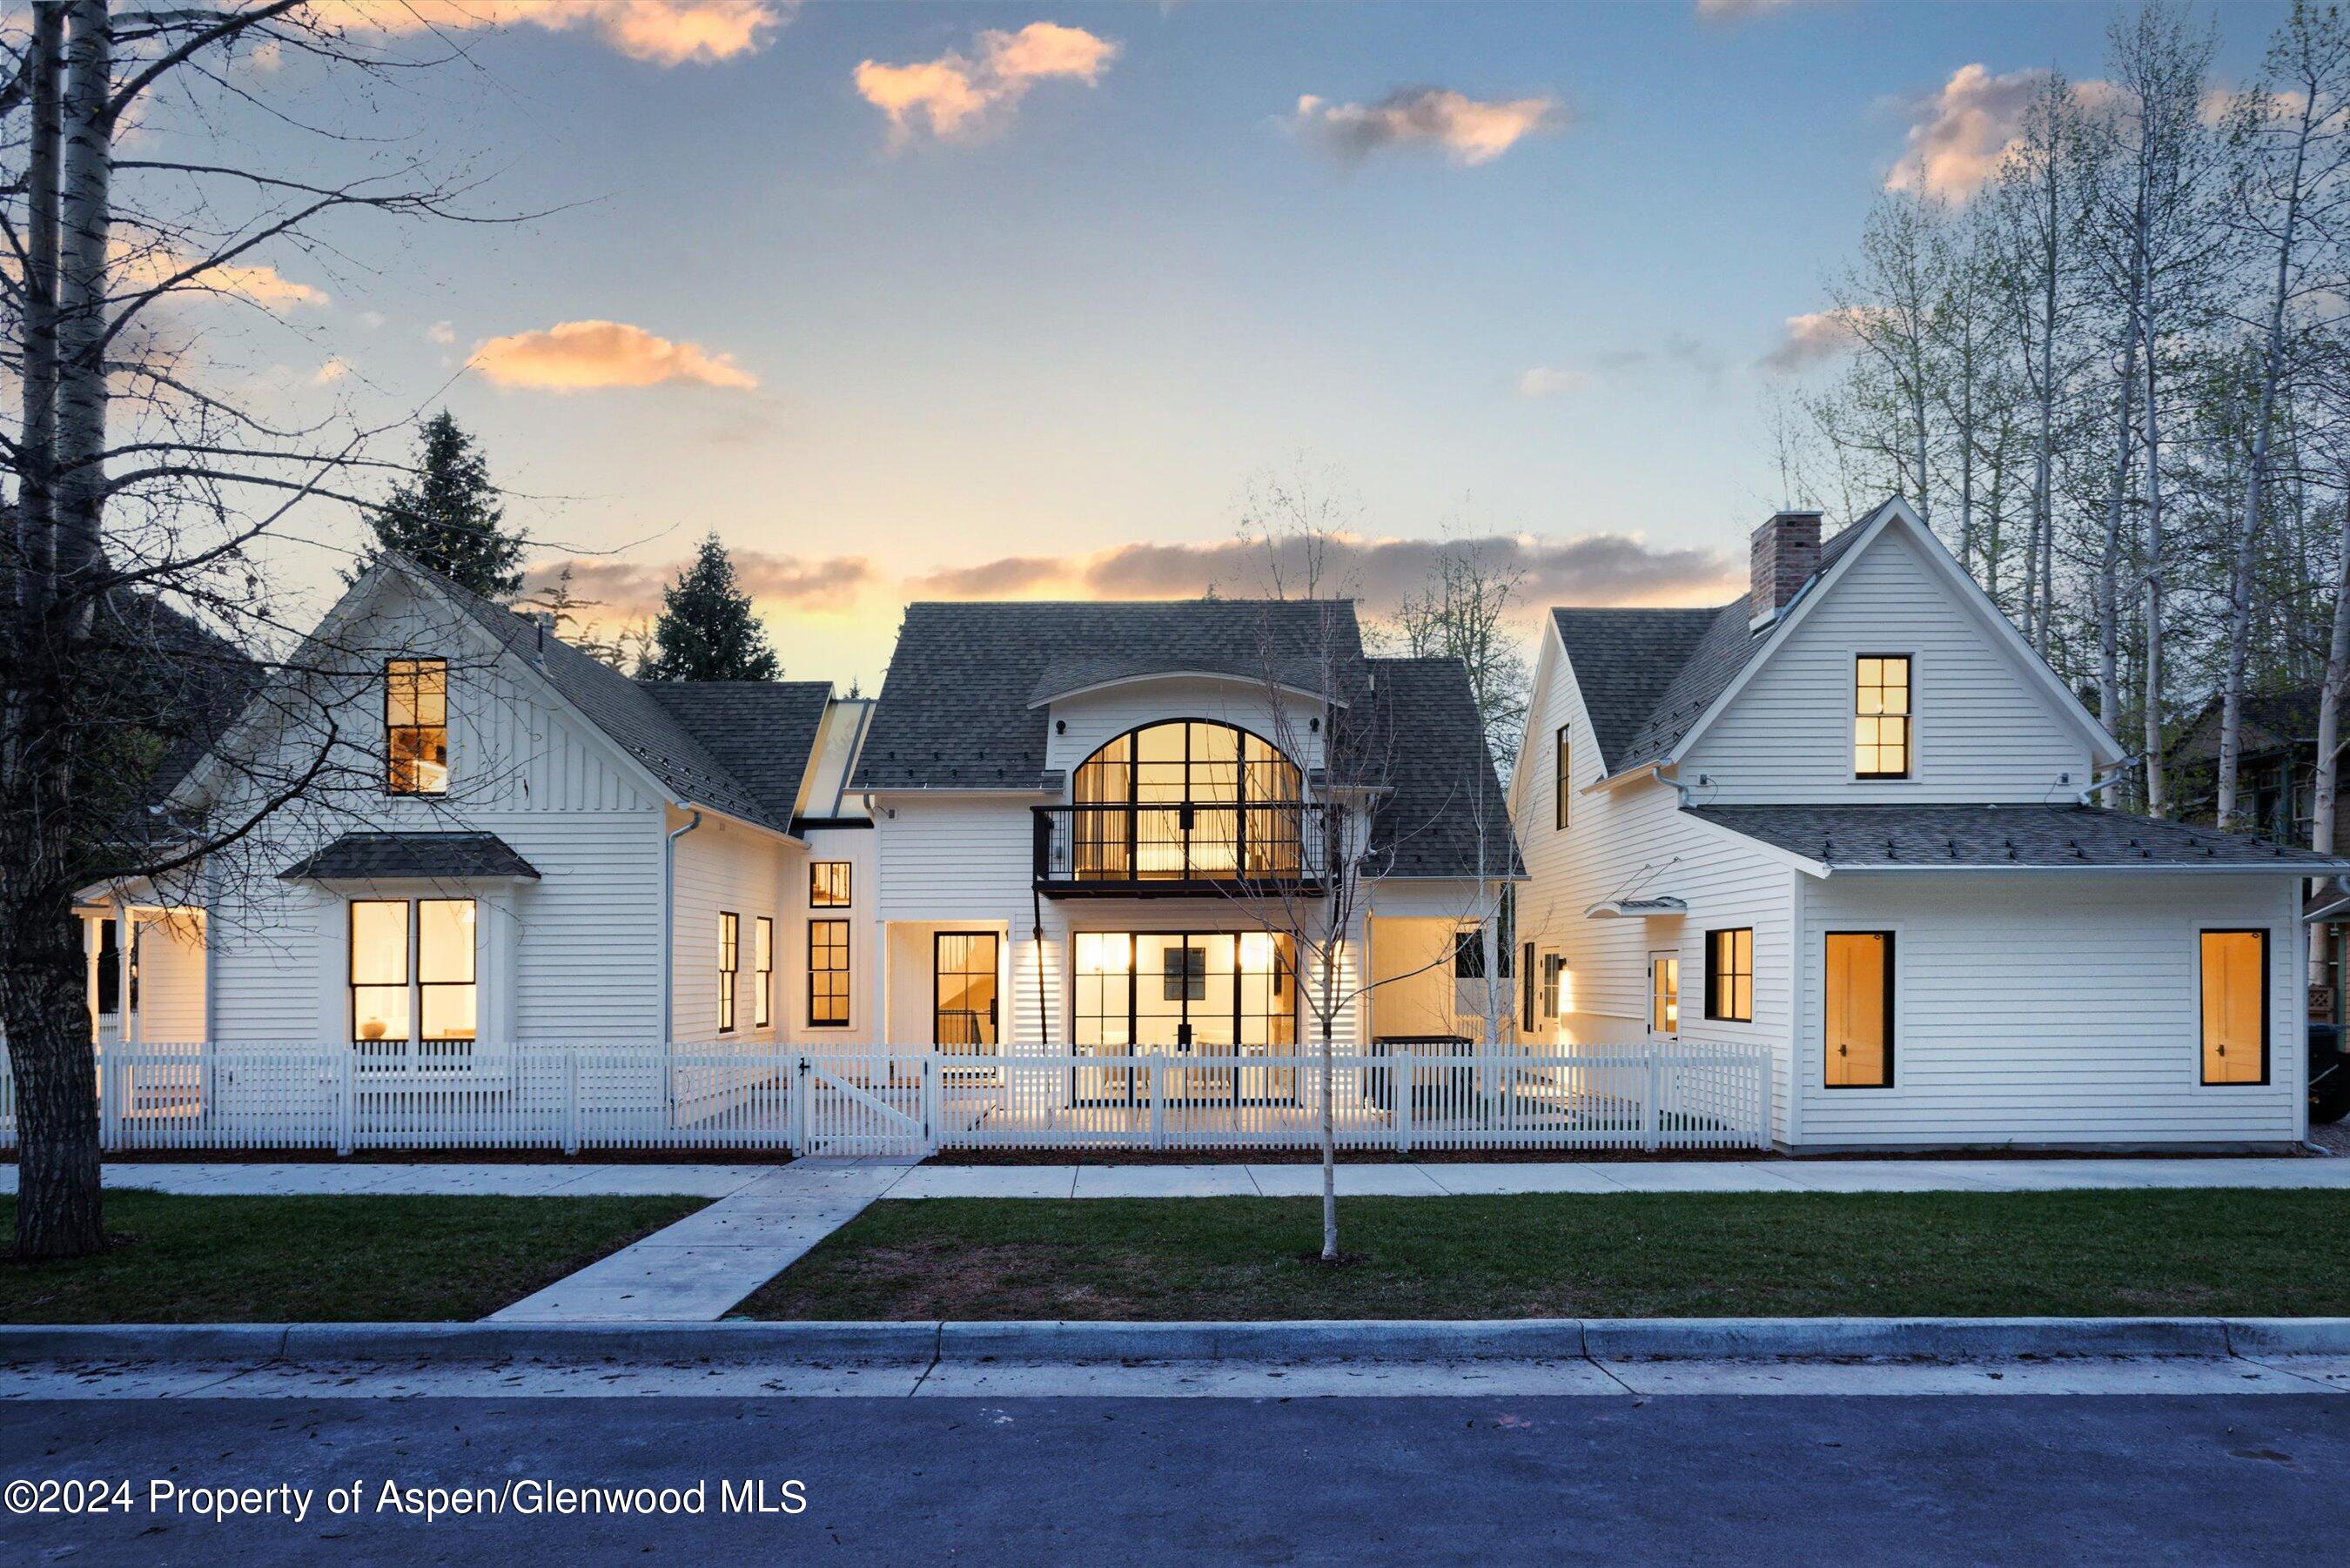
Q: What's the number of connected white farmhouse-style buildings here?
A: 3